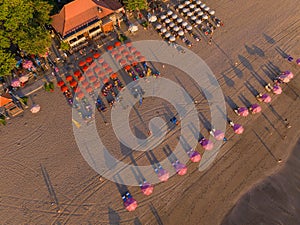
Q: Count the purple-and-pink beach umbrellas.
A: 15